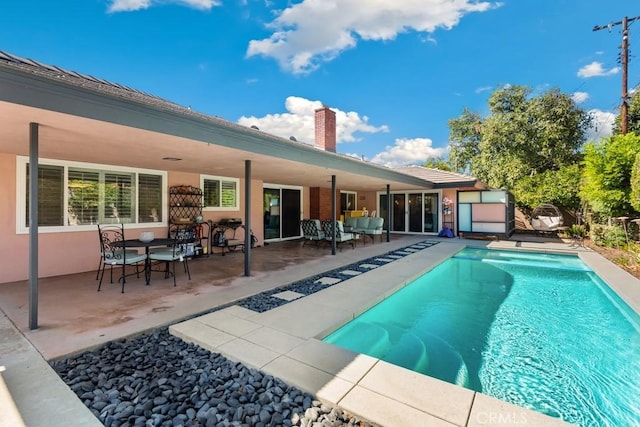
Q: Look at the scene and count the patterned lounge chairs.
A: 2